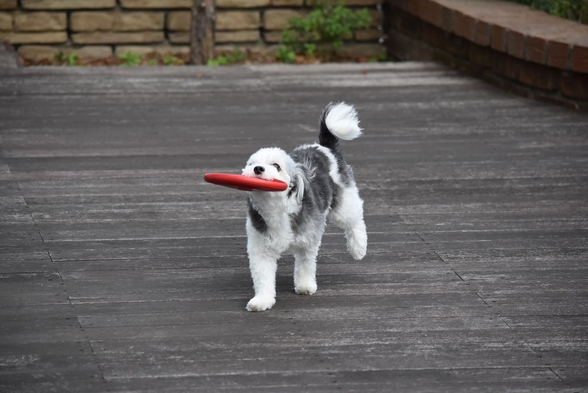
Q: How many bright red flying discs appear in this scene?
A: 1